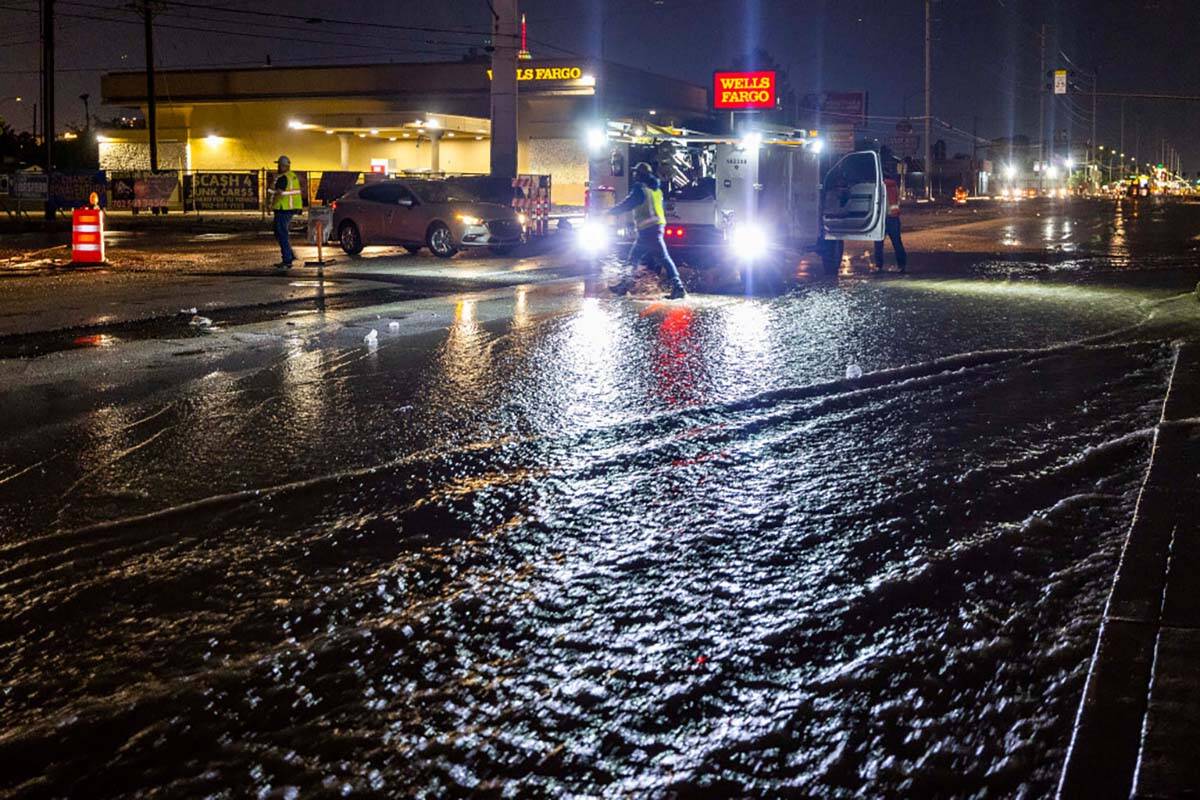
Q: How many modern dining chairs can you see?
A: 0